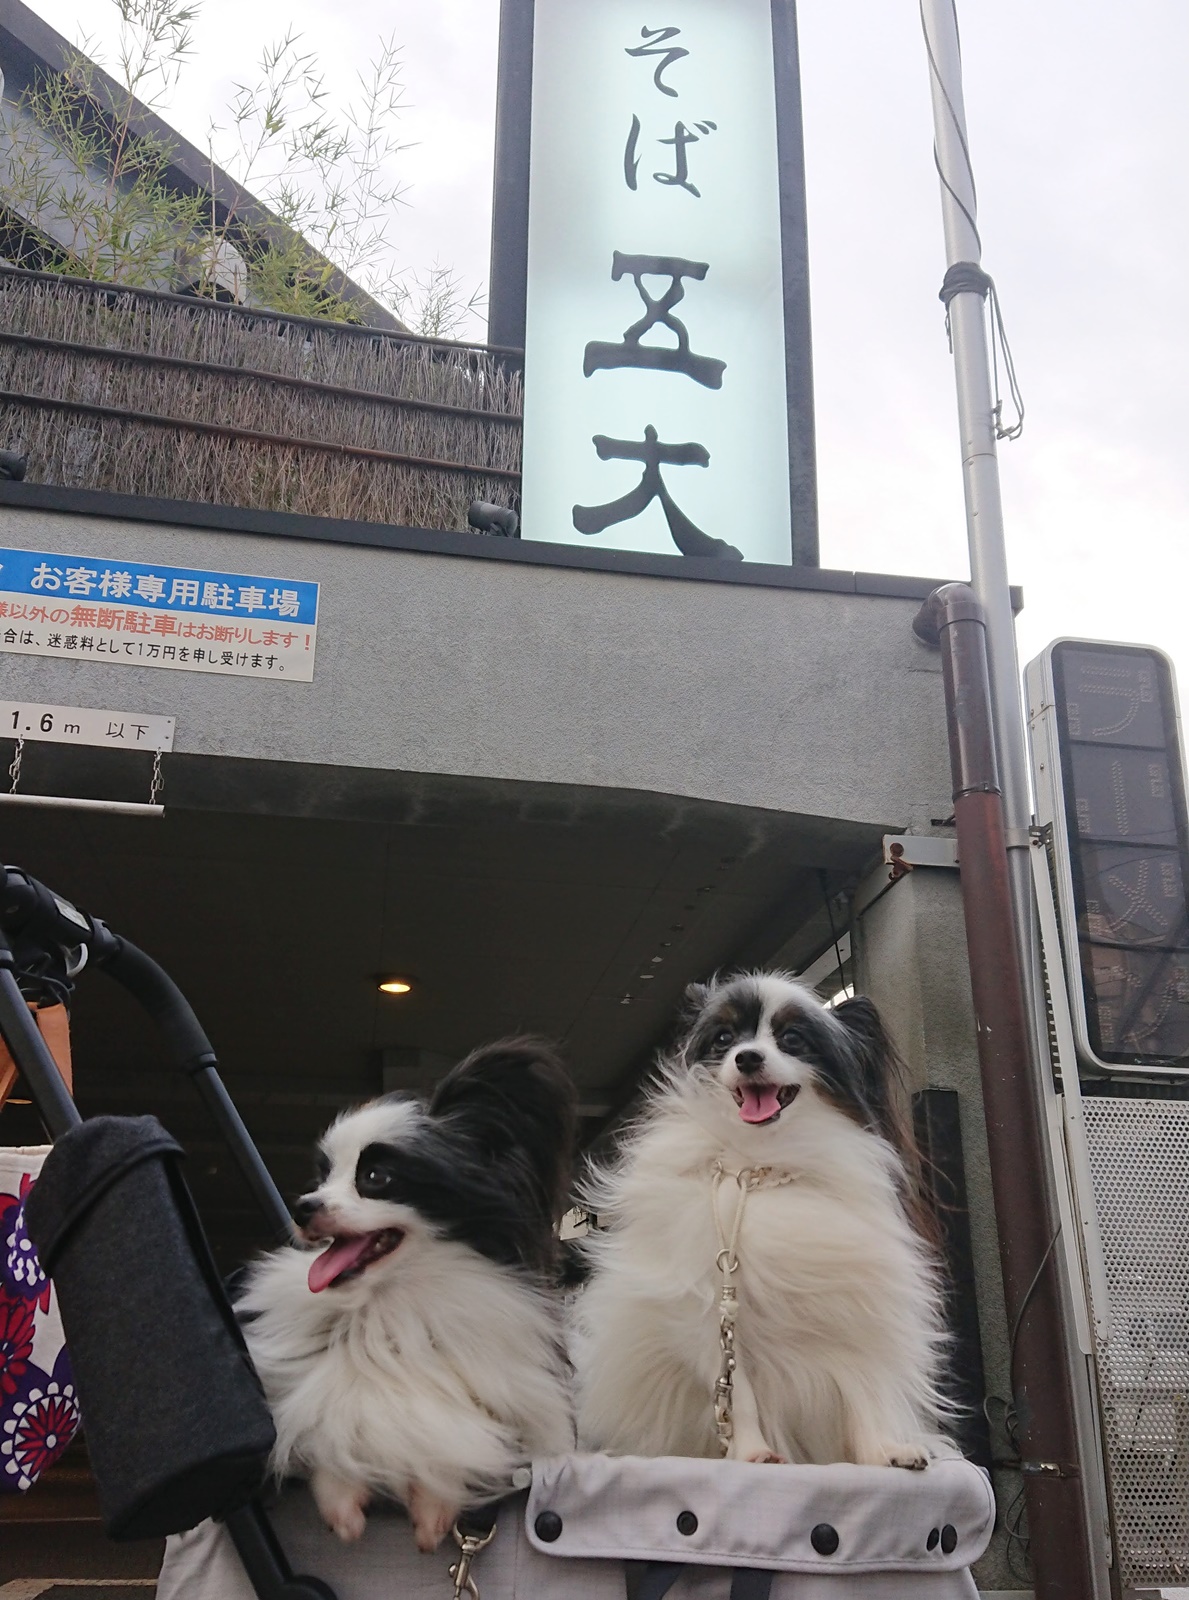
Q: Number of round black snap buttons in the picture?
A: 5